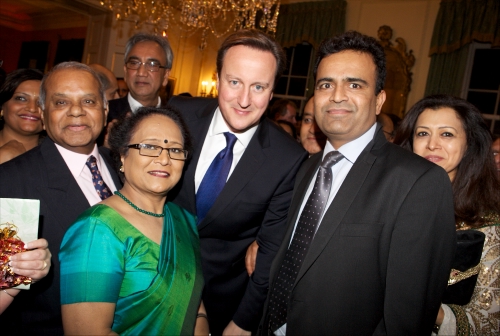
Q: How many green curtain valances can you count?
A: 2